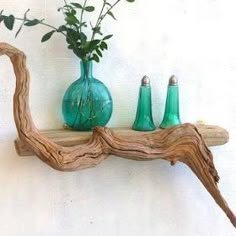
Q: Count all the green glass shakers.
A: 2